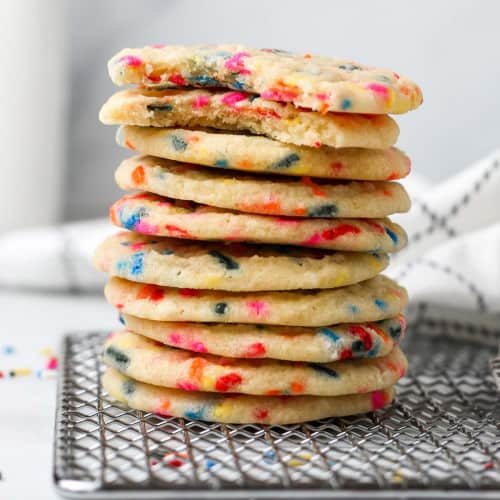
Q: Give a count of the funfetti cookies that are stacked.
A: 10